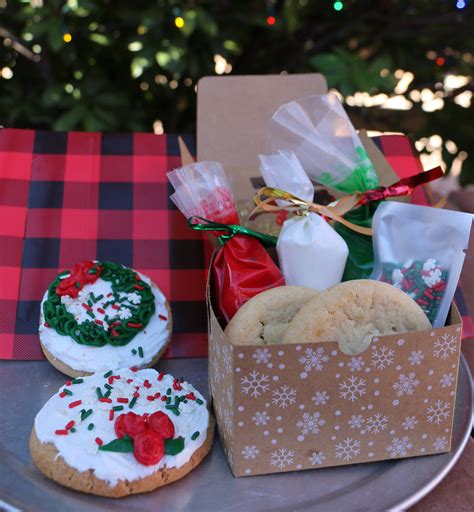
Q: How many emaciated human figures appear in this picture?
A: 0